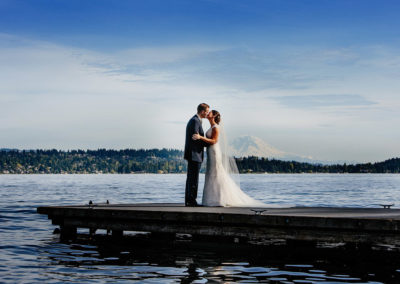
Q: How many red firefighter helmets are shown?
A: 0